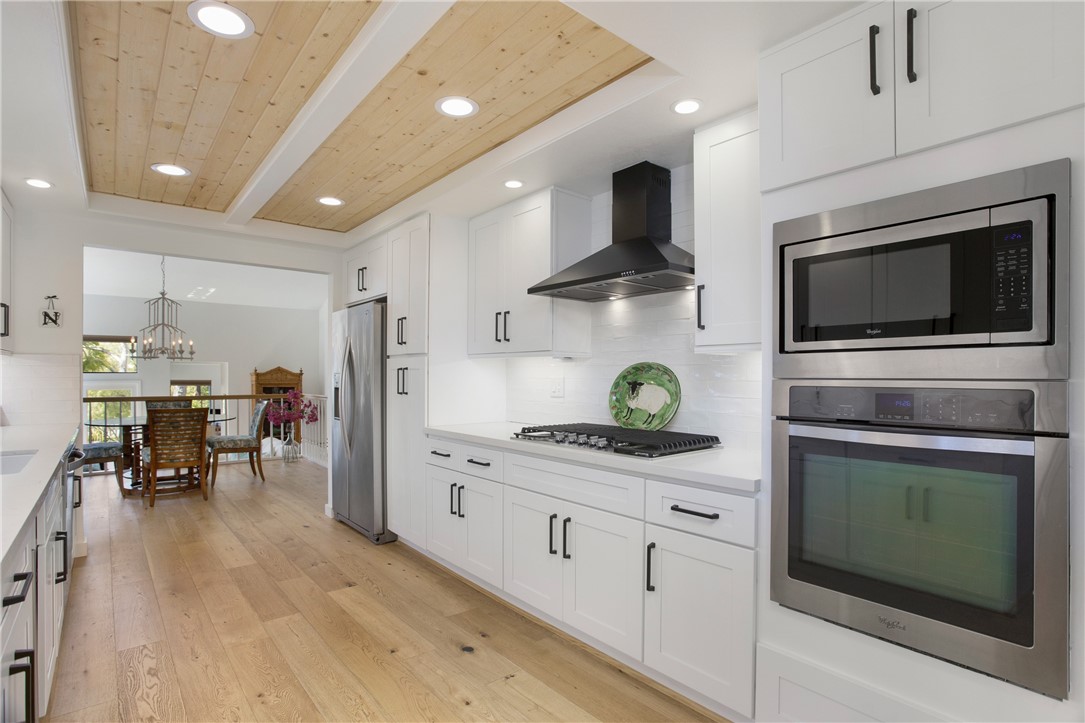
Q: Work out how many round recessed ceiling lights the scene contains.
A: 7